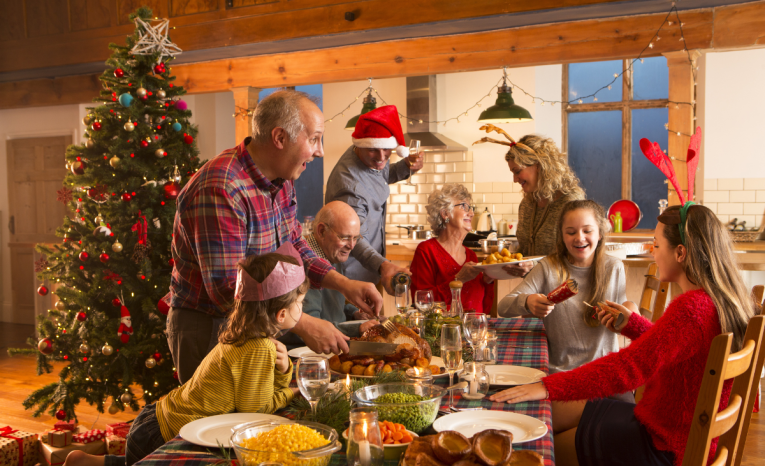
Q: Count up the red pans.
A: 1